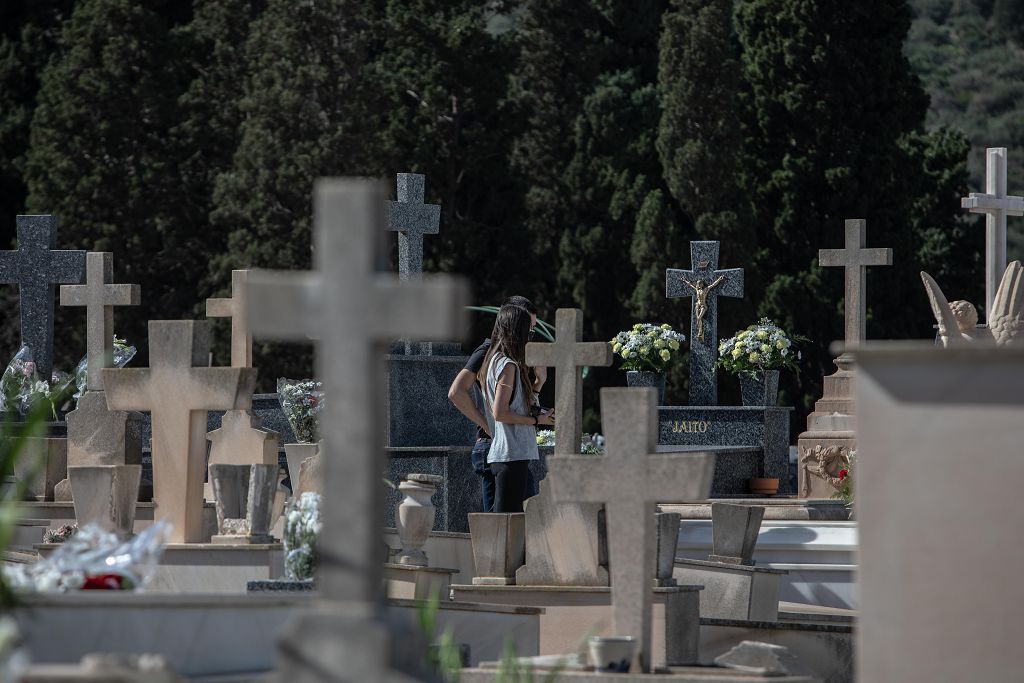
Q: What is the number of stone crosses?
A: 11